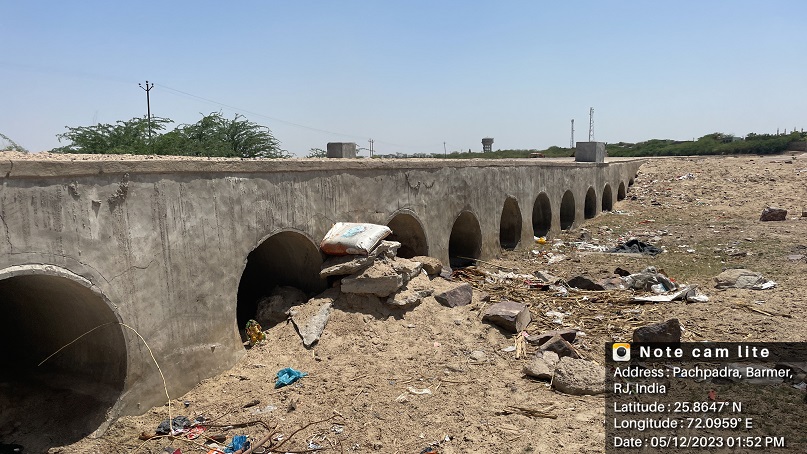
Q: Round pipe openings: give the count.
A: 11